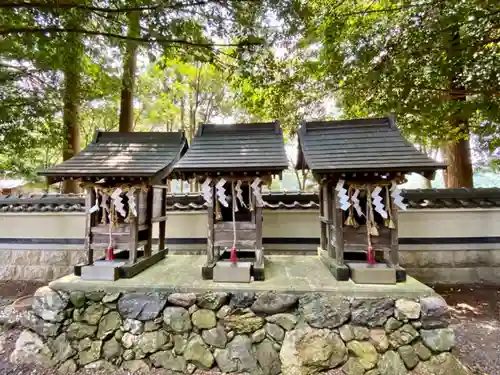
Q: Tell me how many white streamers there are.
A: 12